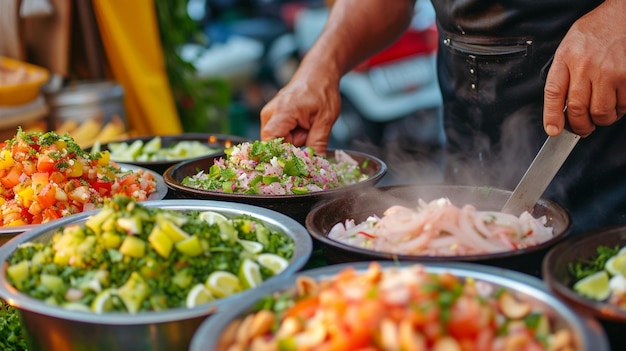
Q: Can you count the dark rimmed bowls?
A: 4